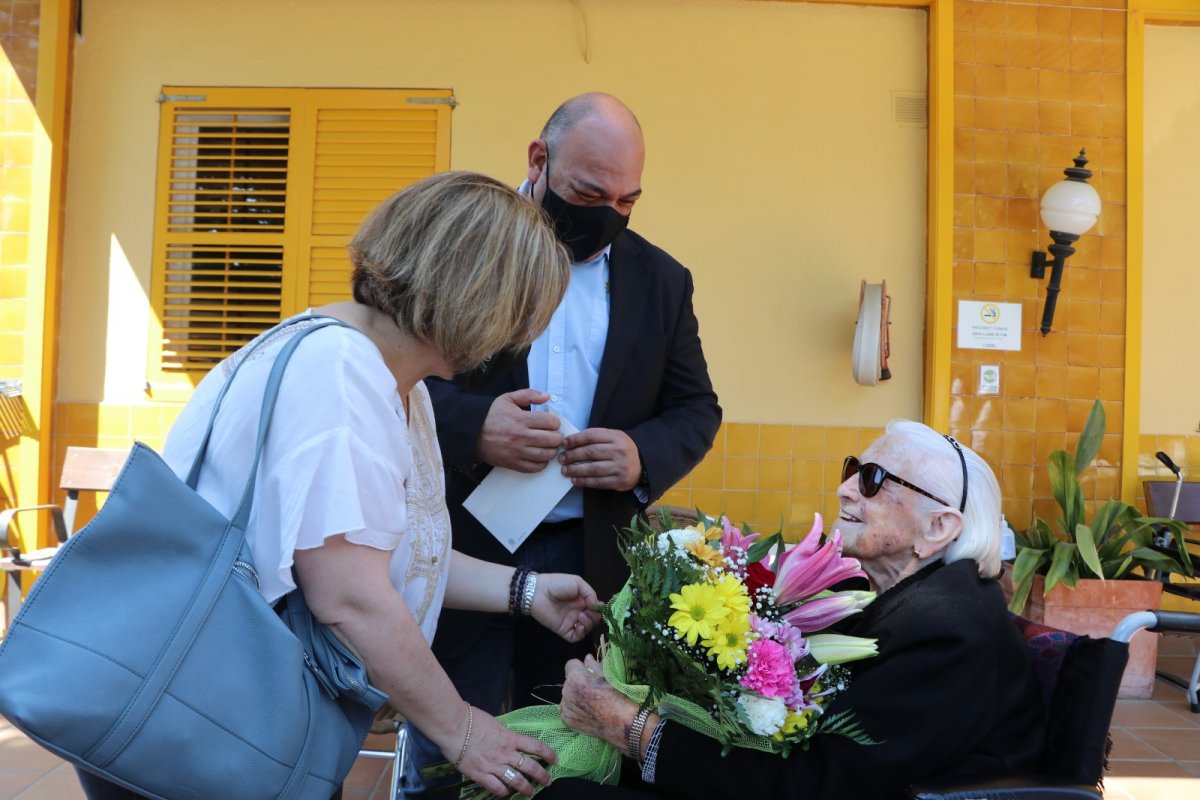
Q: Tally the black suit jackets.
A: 1